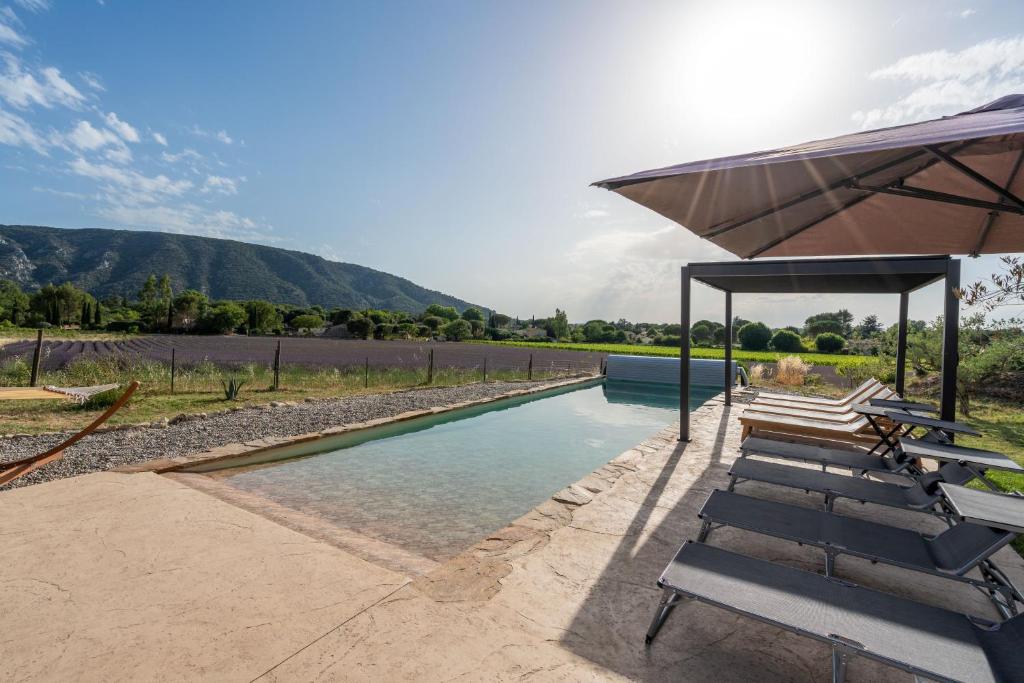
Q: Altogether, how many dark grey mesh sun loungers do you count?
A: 4